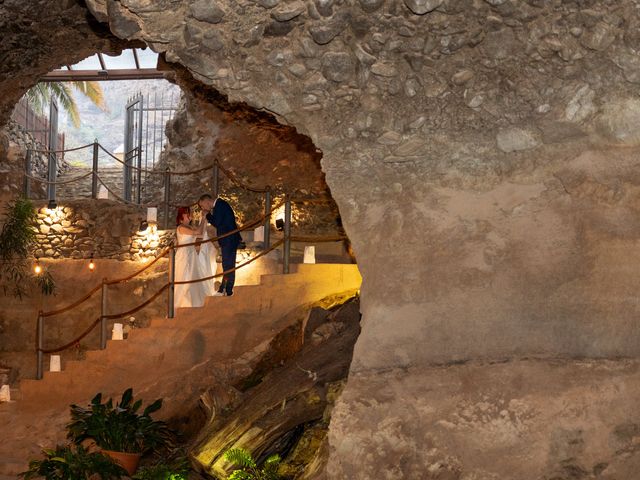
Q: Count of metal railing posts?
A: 9